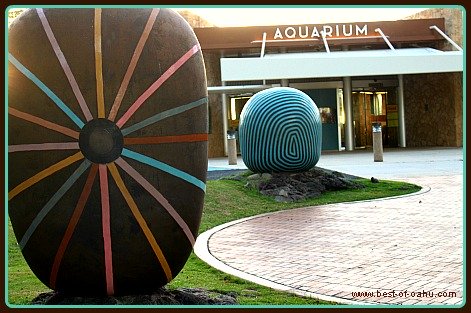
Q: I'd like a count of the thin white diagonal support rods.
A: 4